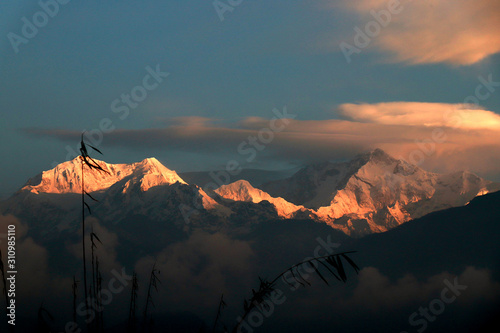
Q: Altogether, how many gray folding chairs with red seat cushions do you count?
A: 0